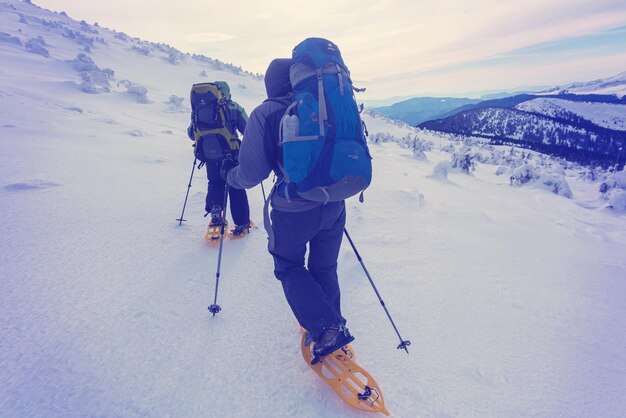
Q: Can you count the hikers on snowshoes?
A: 2